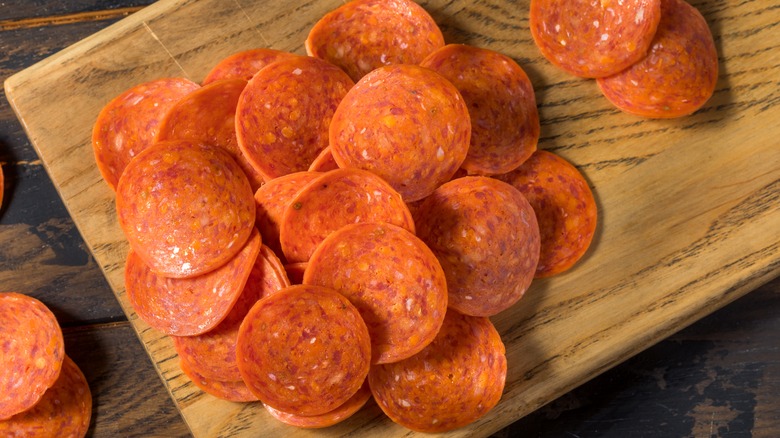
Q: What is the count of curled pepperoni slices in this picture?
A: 0